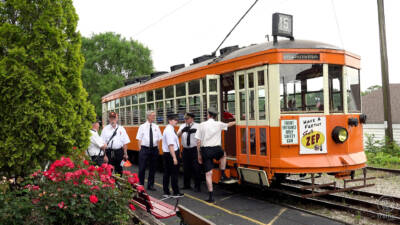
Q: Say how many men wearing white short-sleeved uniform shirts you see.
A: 6